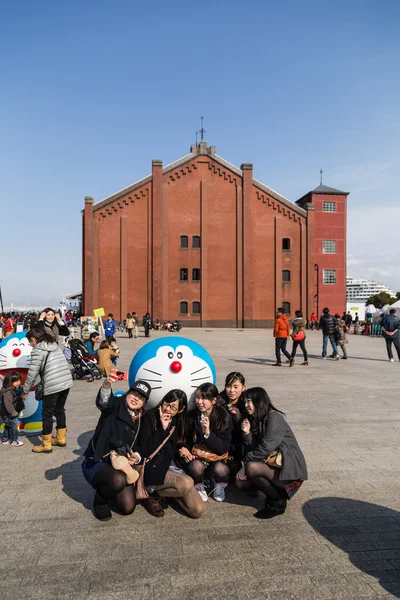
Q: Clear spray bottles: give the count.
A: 0